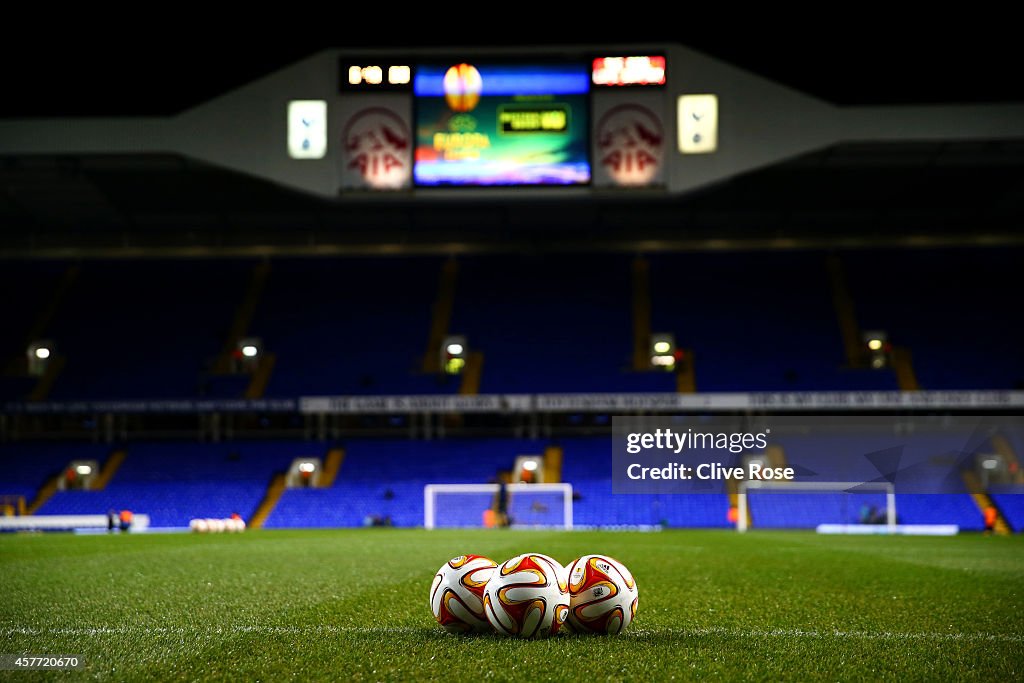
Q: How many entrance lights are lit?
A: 10